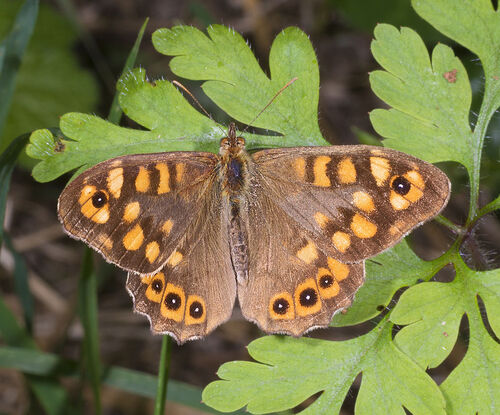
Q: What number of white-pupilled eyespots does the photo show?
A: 8